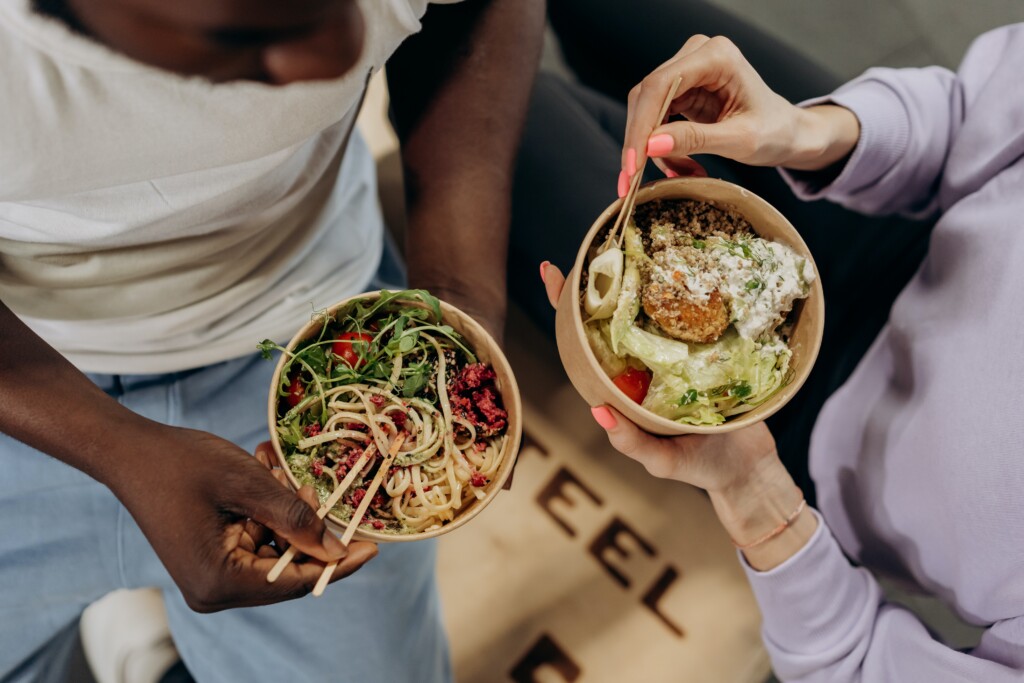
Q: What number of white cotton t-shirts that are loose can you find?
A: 1